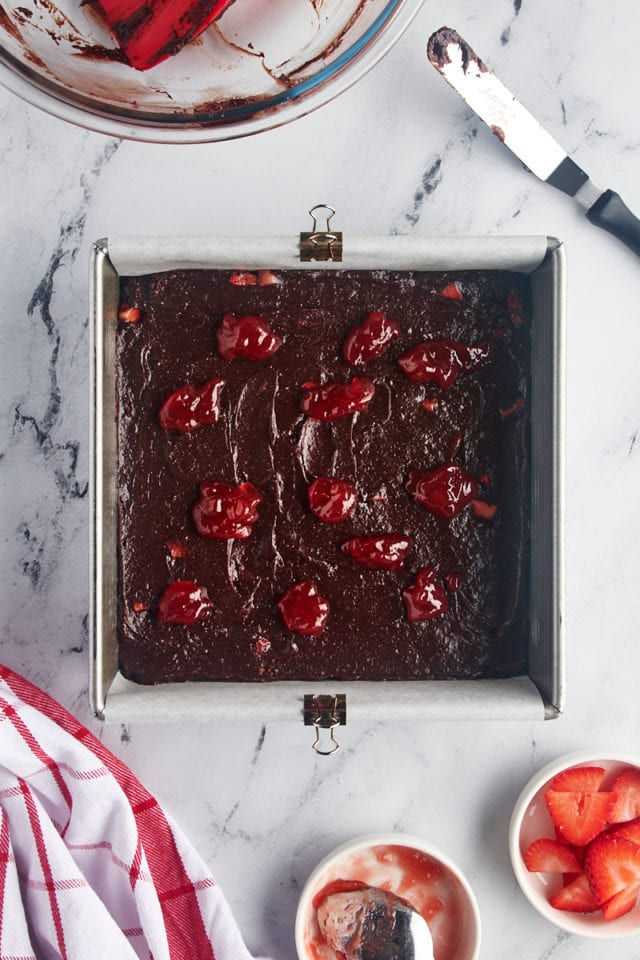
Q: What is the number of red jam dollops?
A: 12